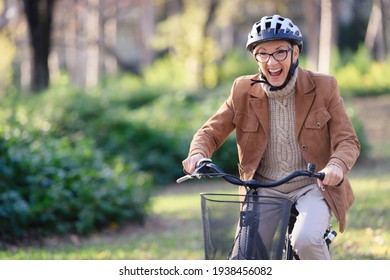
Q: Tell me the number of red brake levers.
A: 0